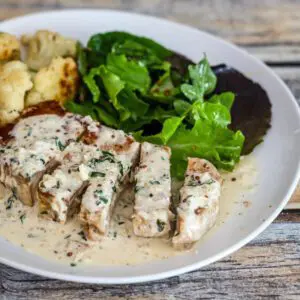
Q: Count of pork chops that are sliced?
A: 1